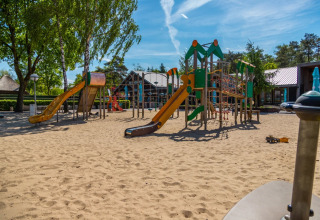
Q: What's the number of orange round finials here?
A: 2